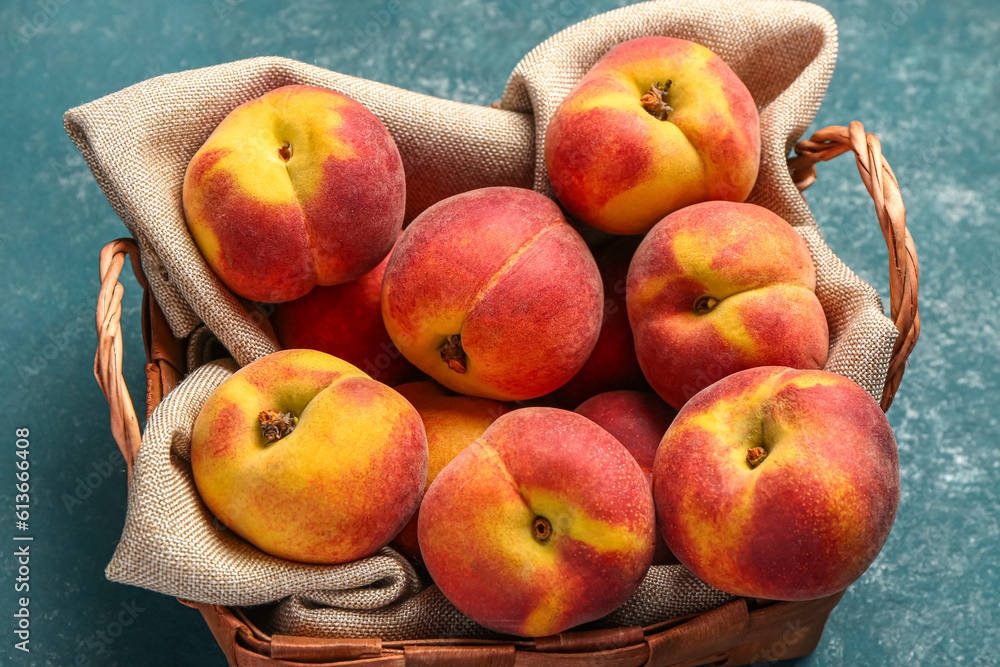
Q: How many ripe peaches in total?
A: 11